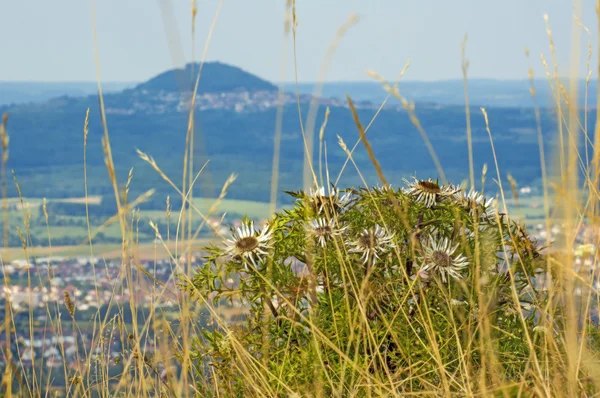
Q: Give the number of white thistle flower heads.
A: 7